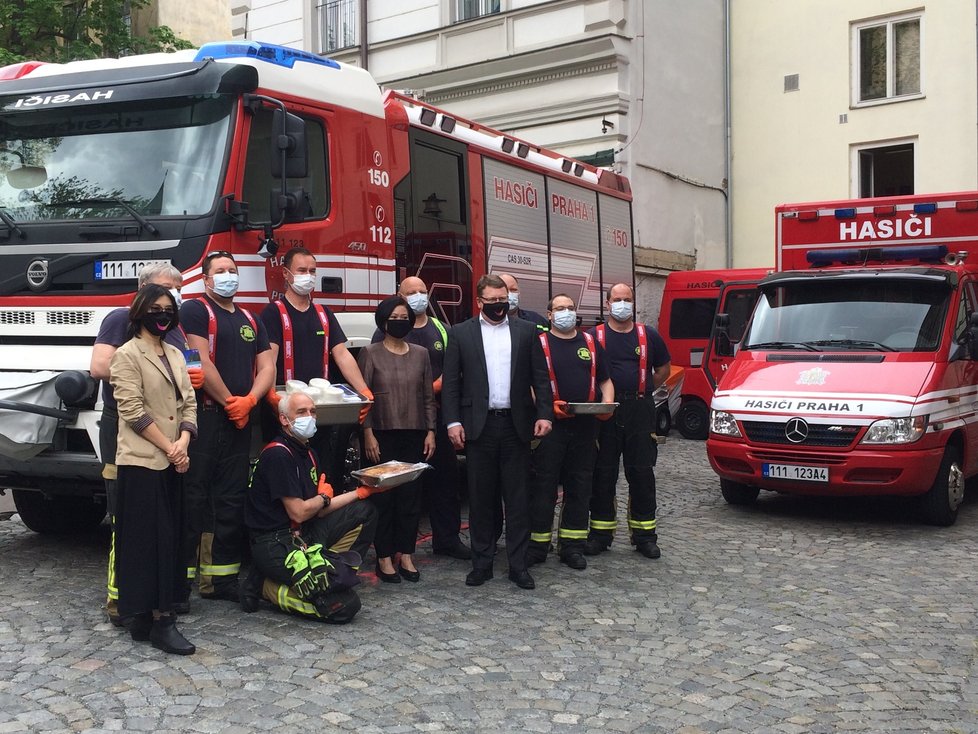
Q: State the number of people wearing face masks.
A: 11